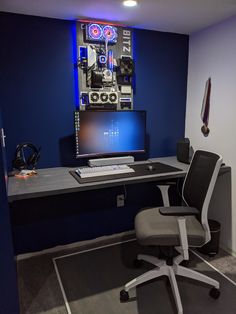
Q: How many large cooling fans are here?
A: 2